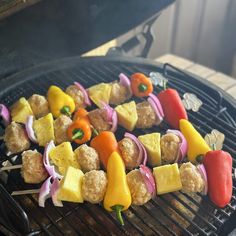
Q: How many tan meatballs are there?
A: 14